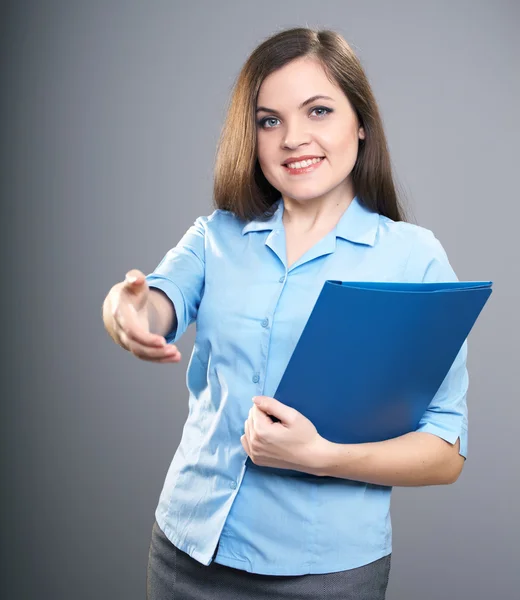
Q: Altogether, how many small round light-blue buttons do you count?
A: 4